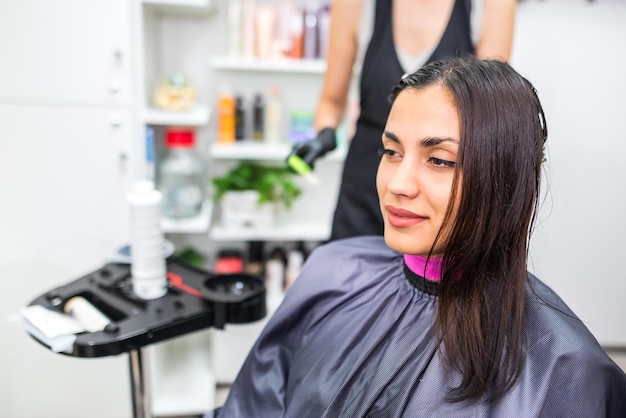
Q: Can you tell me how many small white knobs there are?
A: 2